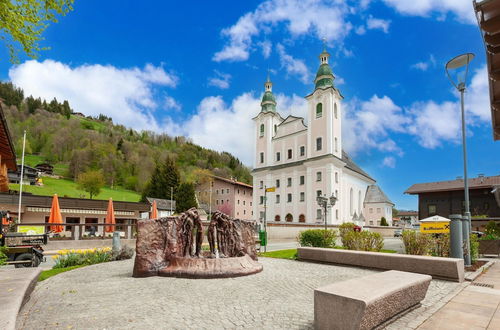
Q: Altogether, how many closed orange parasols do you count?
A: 3